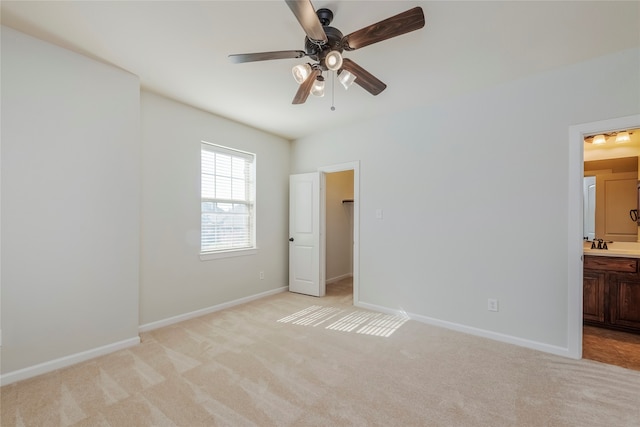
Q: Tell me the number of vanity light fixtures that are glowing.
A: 2